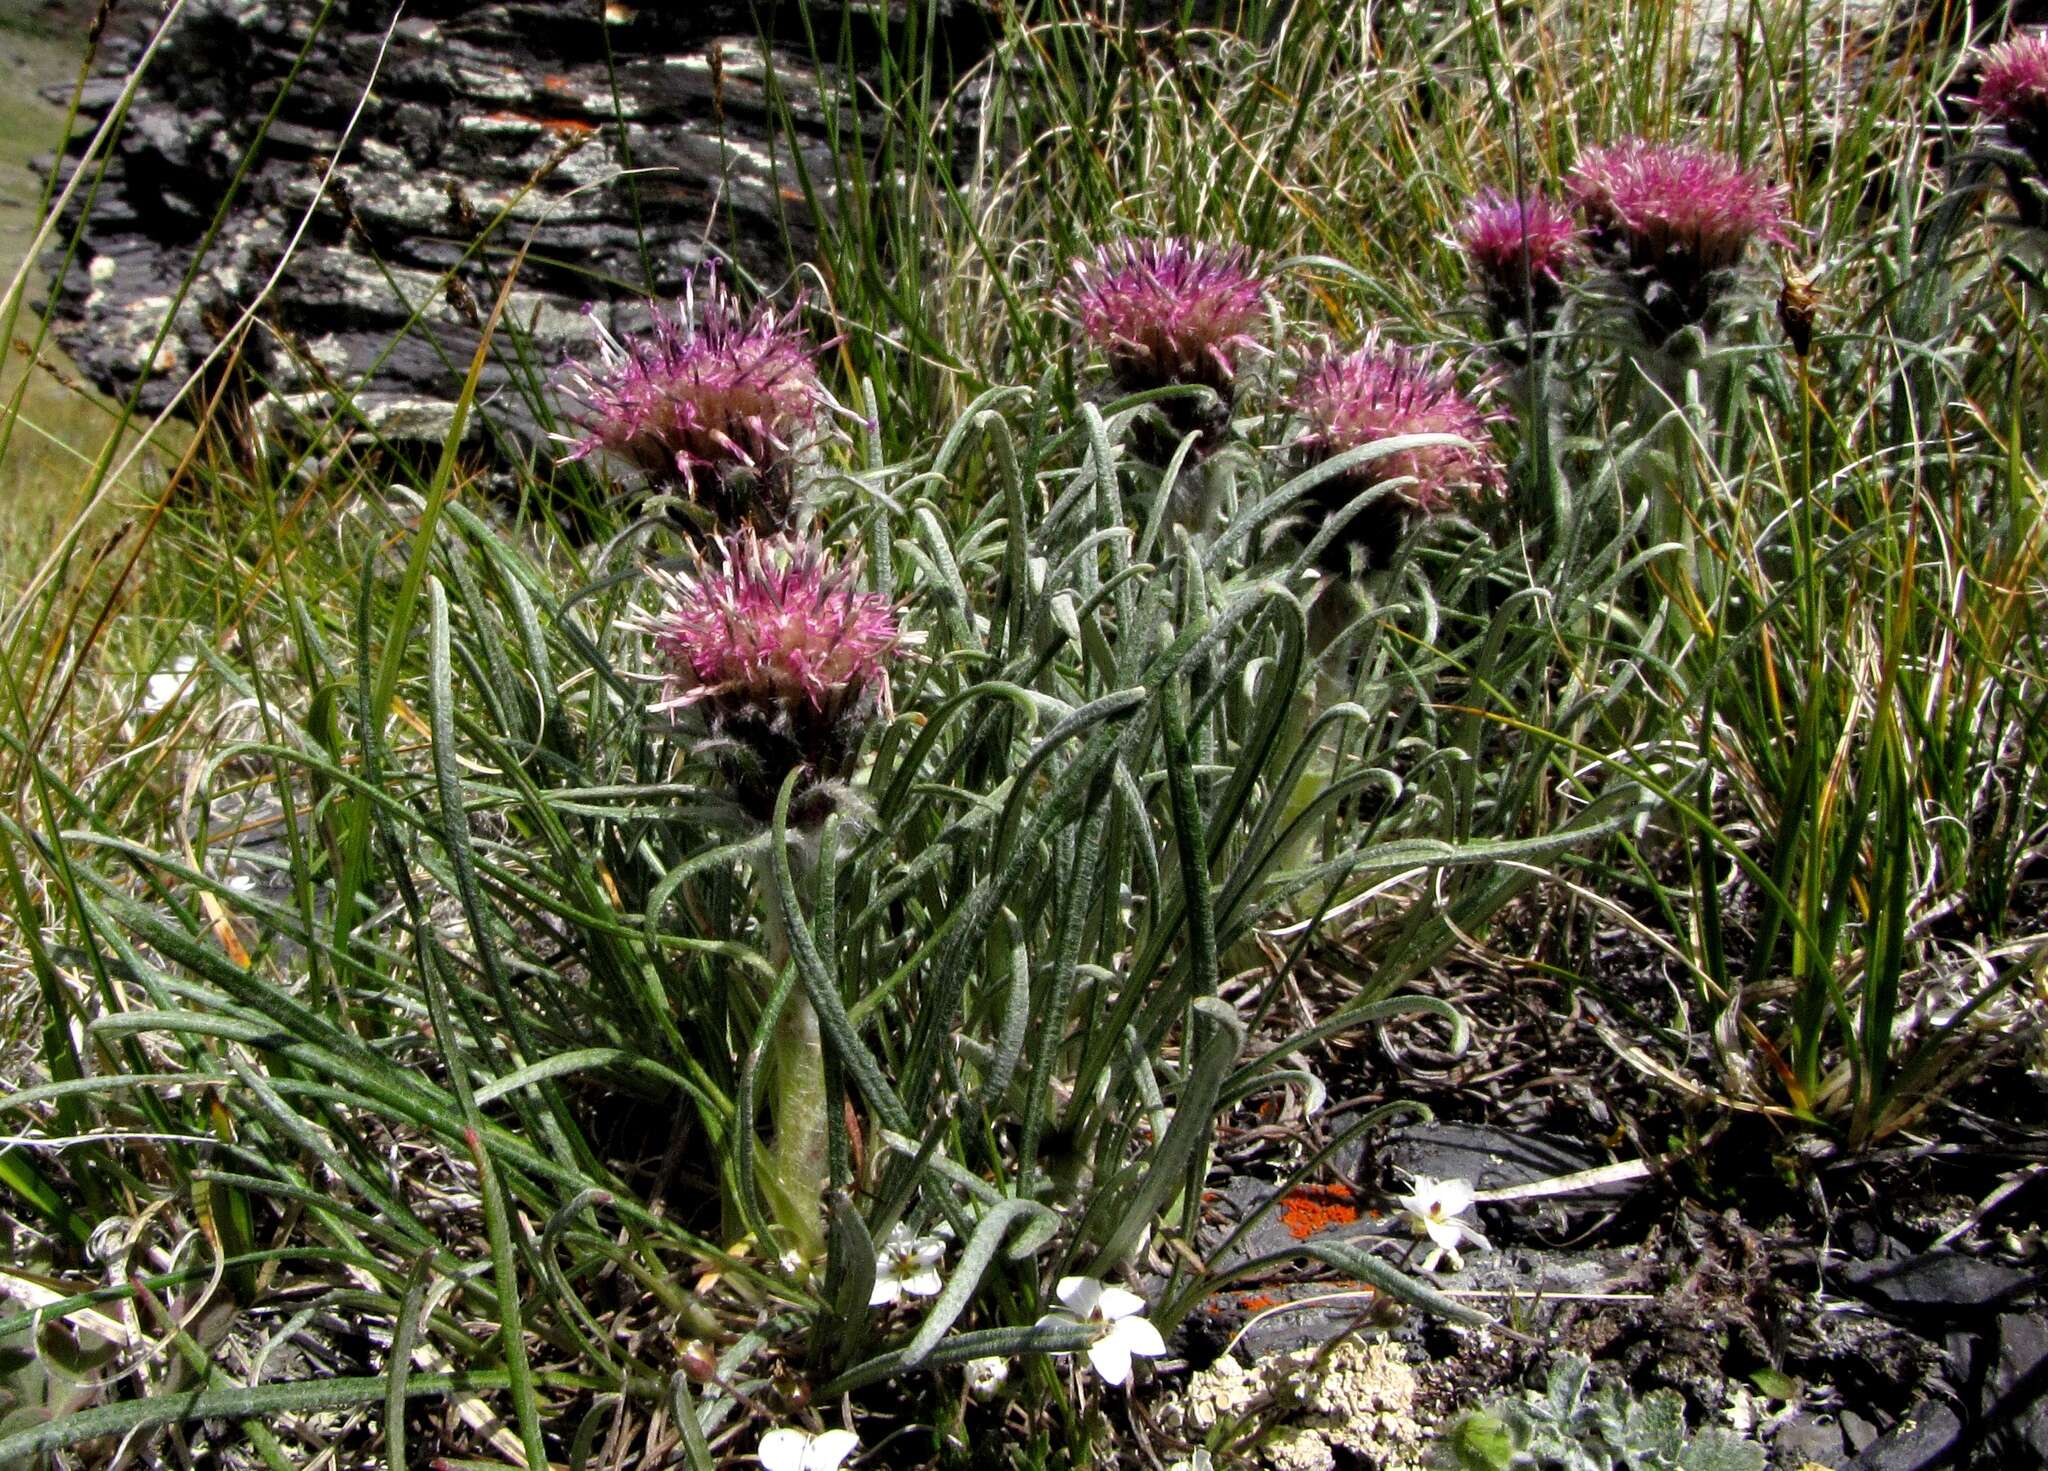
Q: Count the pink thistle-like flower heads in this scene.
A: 7